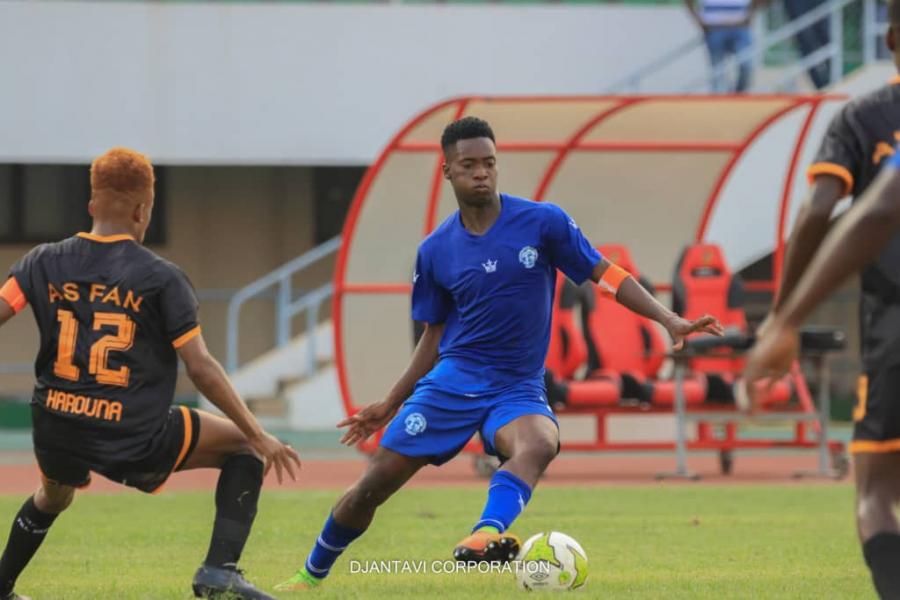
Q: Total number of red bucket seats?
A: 3